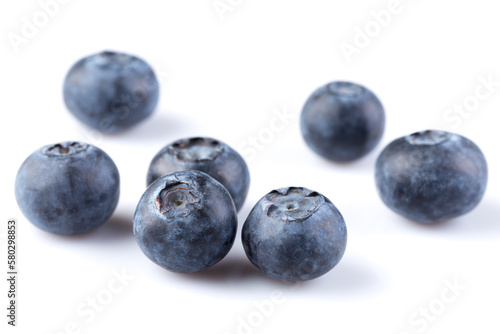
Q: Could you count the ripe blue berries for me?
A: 7